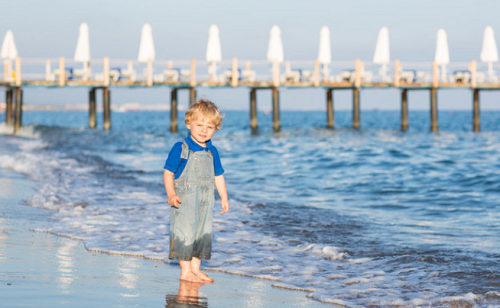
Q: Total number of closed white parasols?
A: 9